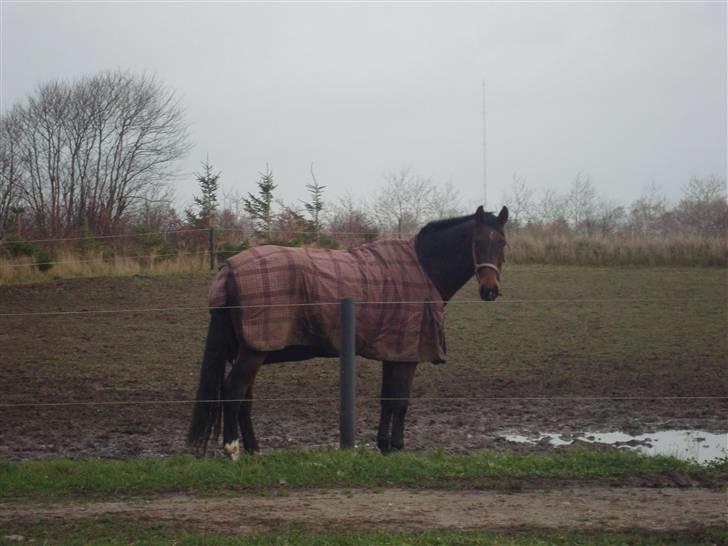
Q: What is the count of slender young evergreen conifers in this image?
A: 3